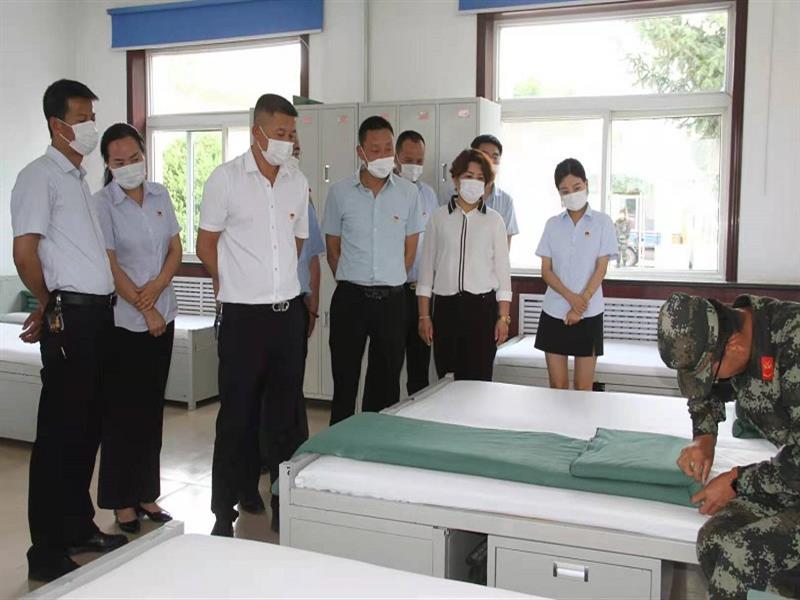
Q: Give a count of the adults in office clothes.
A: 9